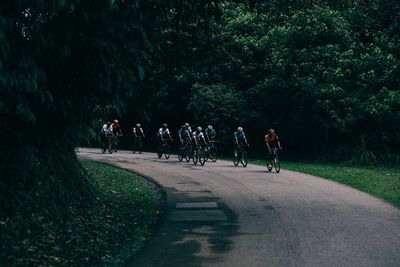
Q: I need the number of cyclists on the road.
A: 10